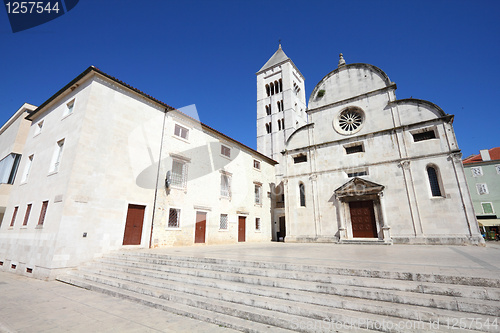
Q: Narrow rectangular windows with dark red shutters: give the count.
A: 3